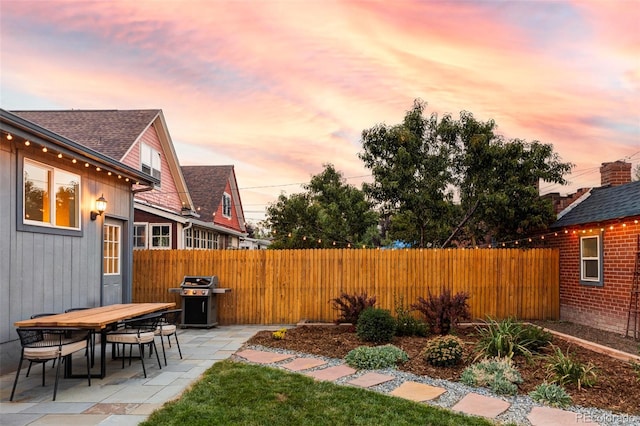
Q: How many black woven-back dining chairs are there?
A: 5